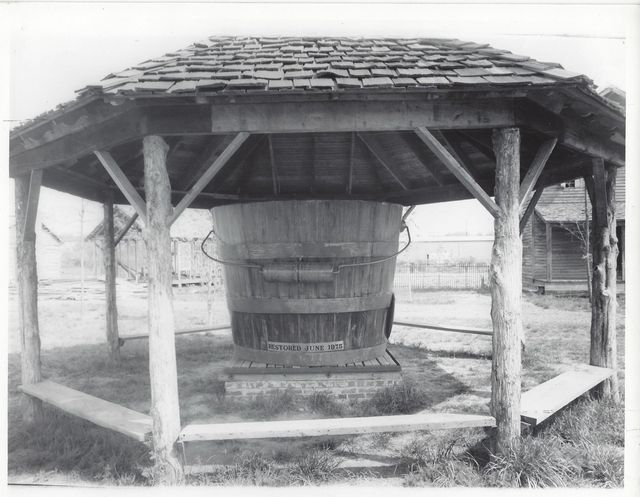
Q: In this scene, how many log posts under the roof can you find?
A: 5